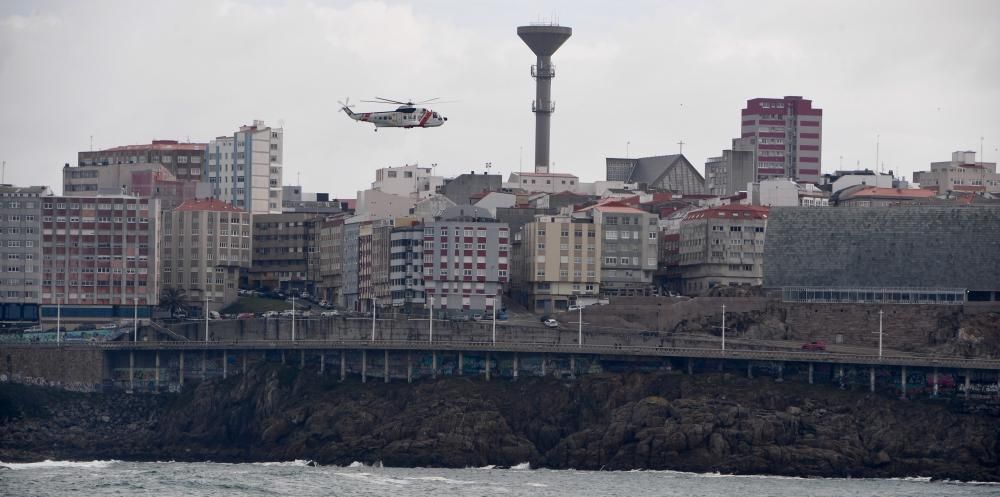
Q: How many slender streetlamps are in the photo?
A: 10